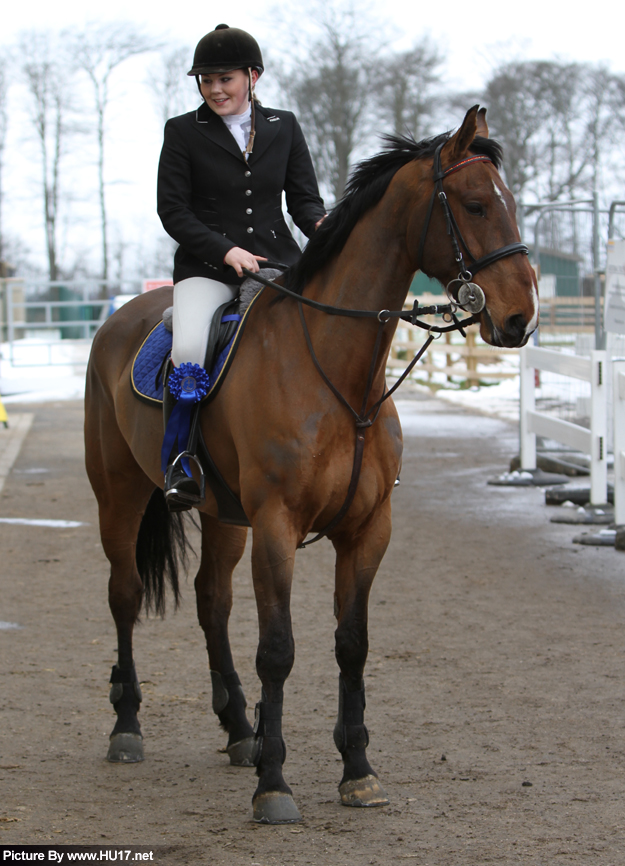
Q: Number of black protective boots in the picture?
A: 4